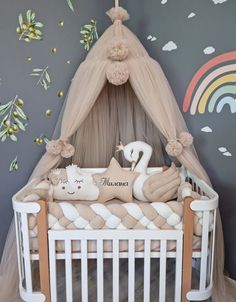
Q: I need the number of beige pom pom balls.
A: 6